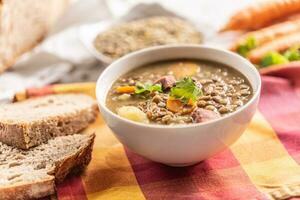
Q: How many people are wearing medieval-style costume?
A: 0